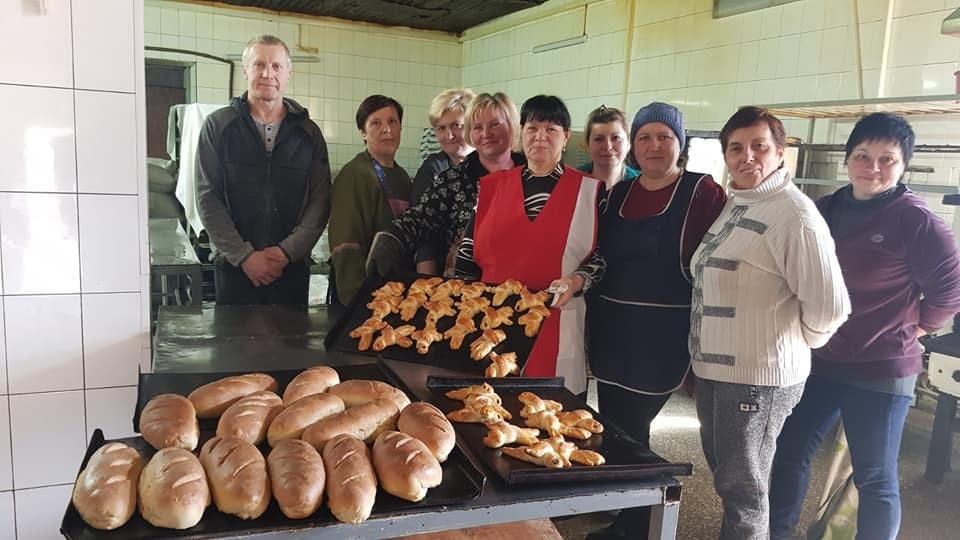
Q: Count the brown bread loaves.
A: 14